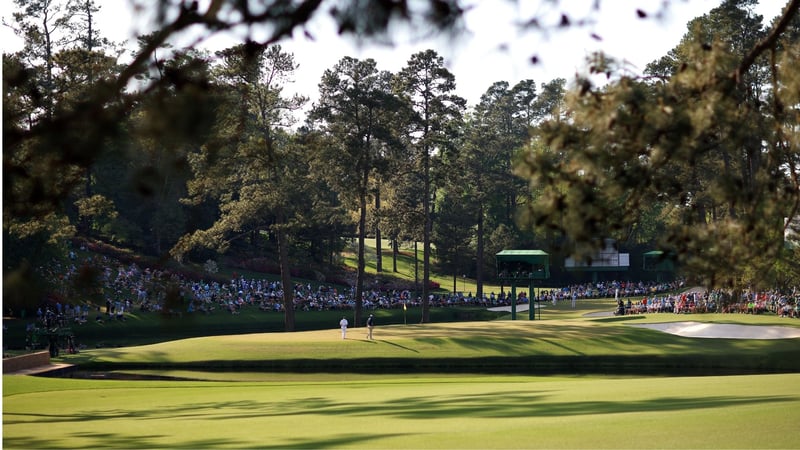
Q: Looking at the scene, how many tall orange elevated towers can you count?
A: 0